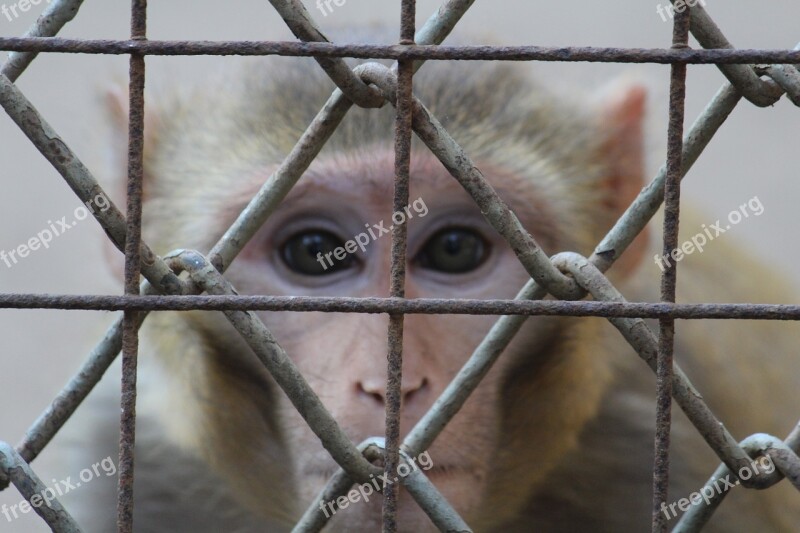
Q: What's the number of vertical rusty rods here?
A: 3